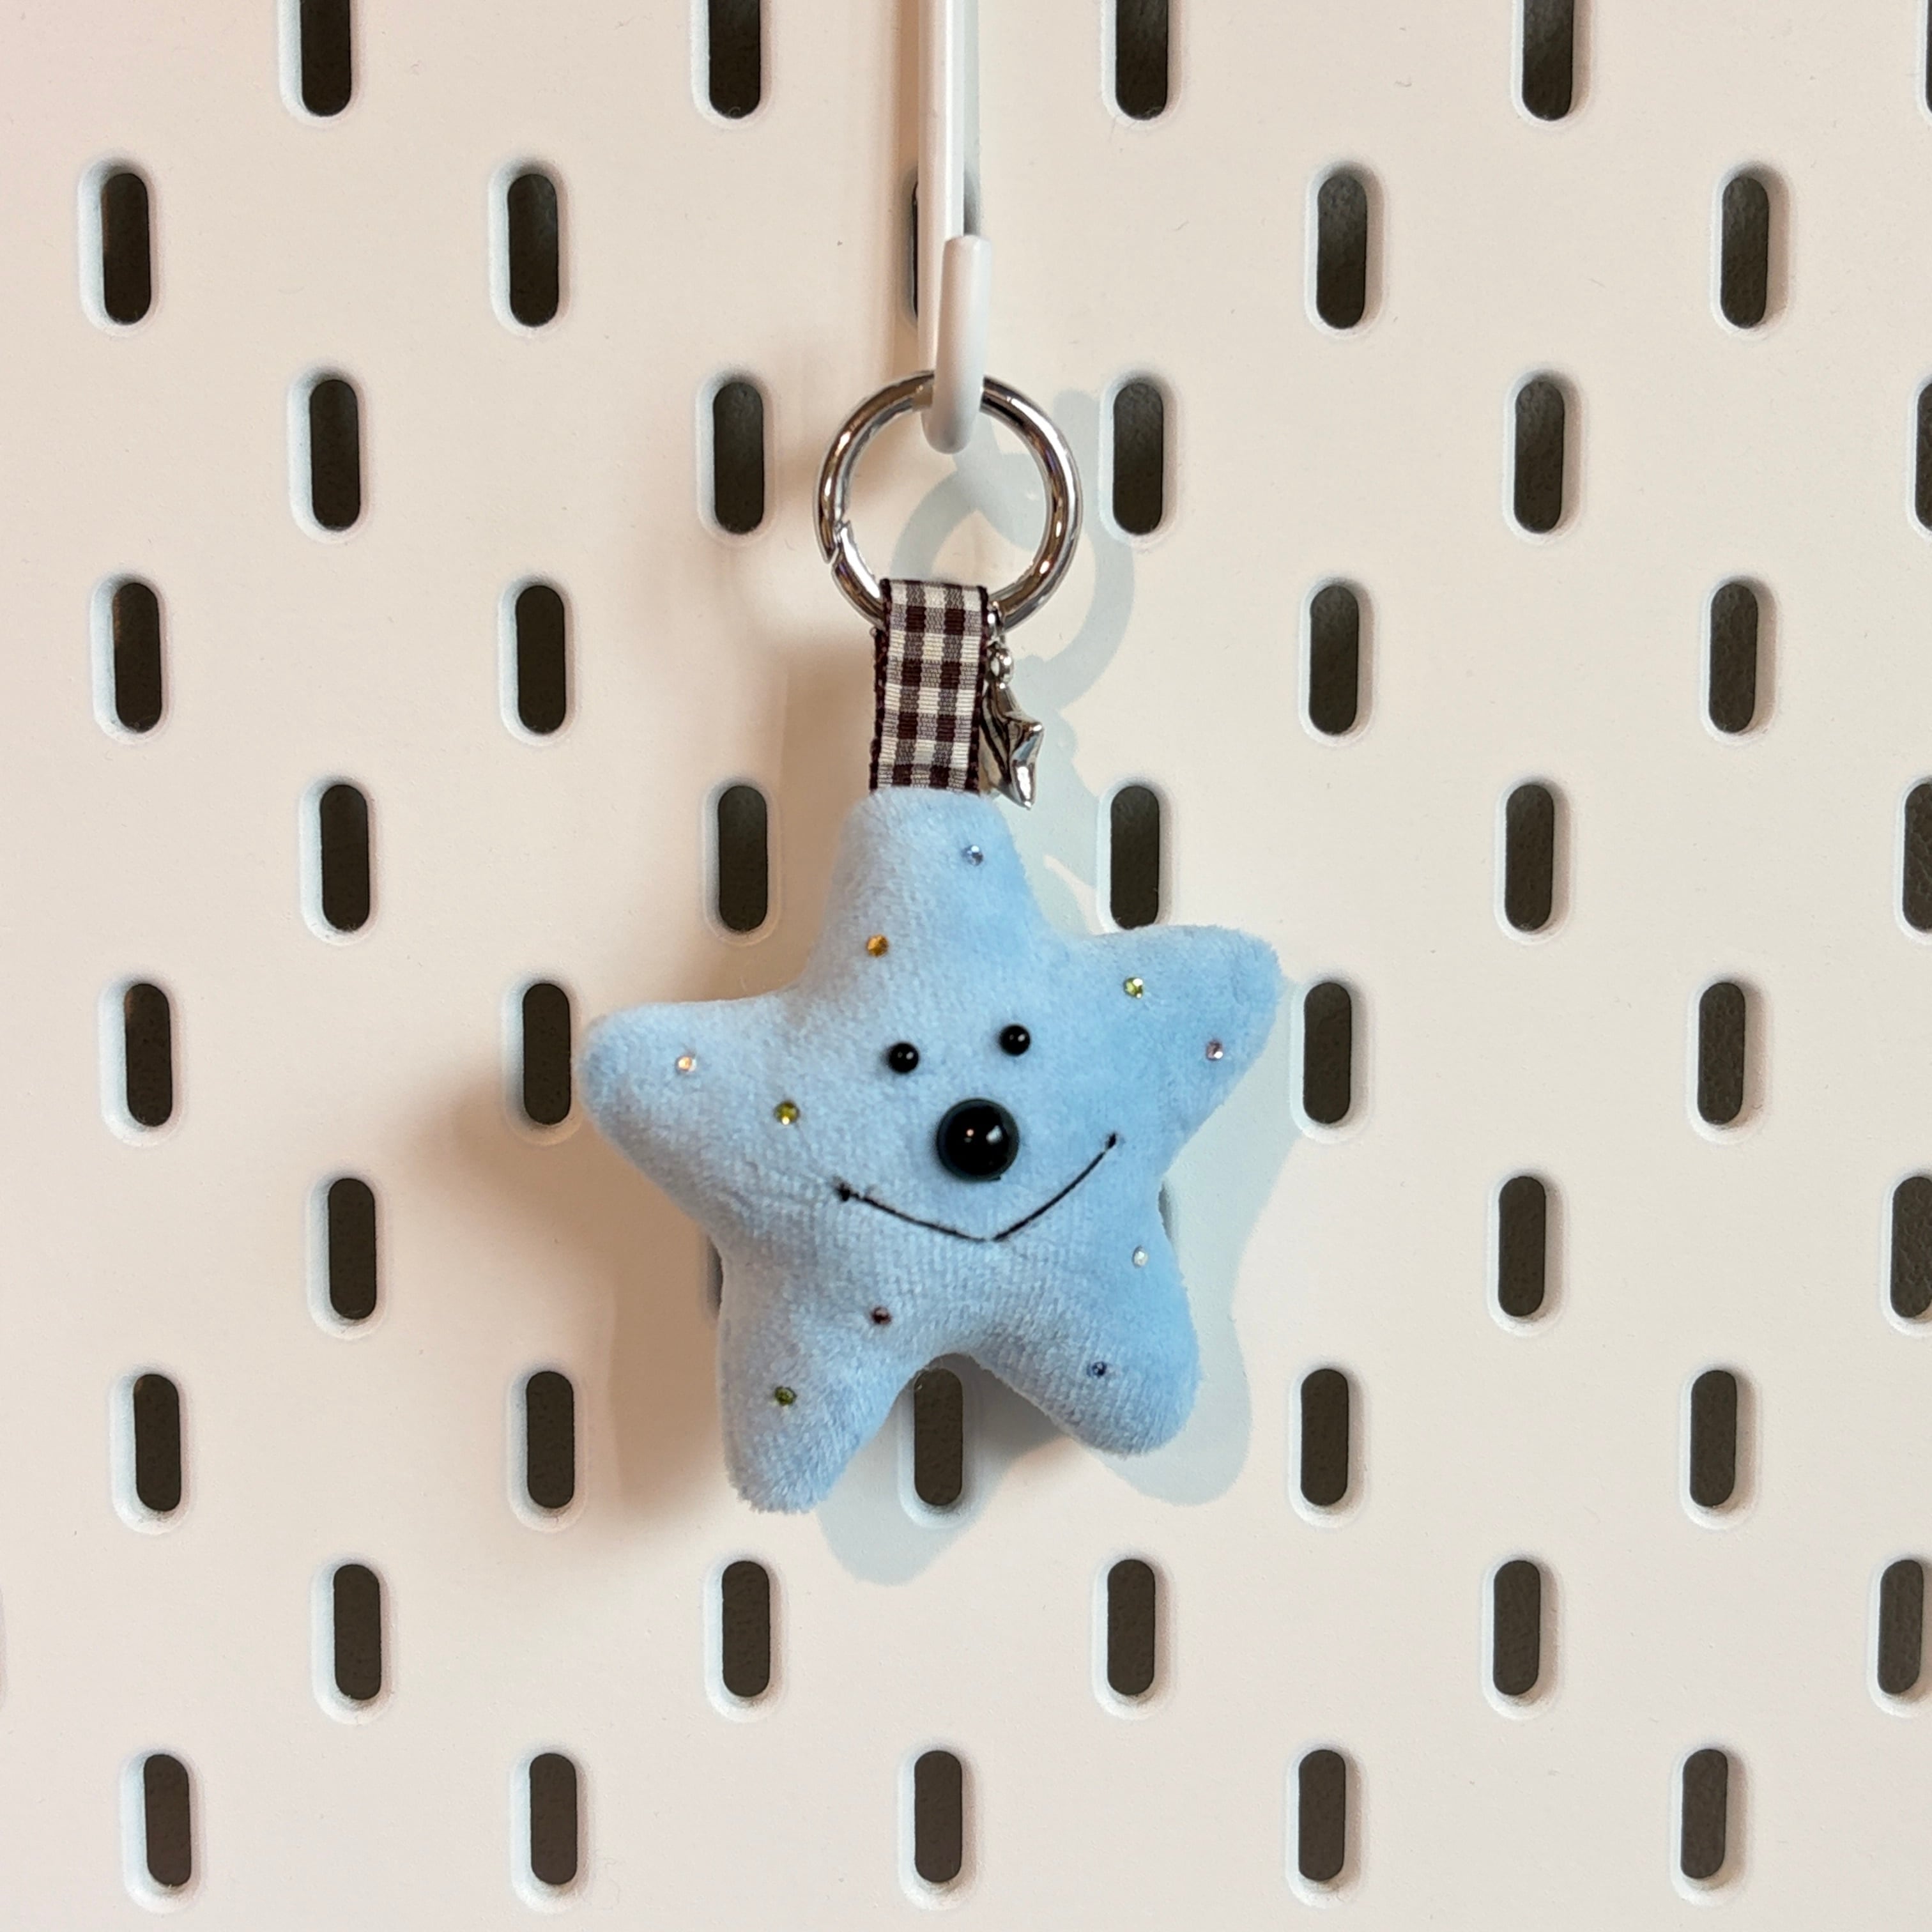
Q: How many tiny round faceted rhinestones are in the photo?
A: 10